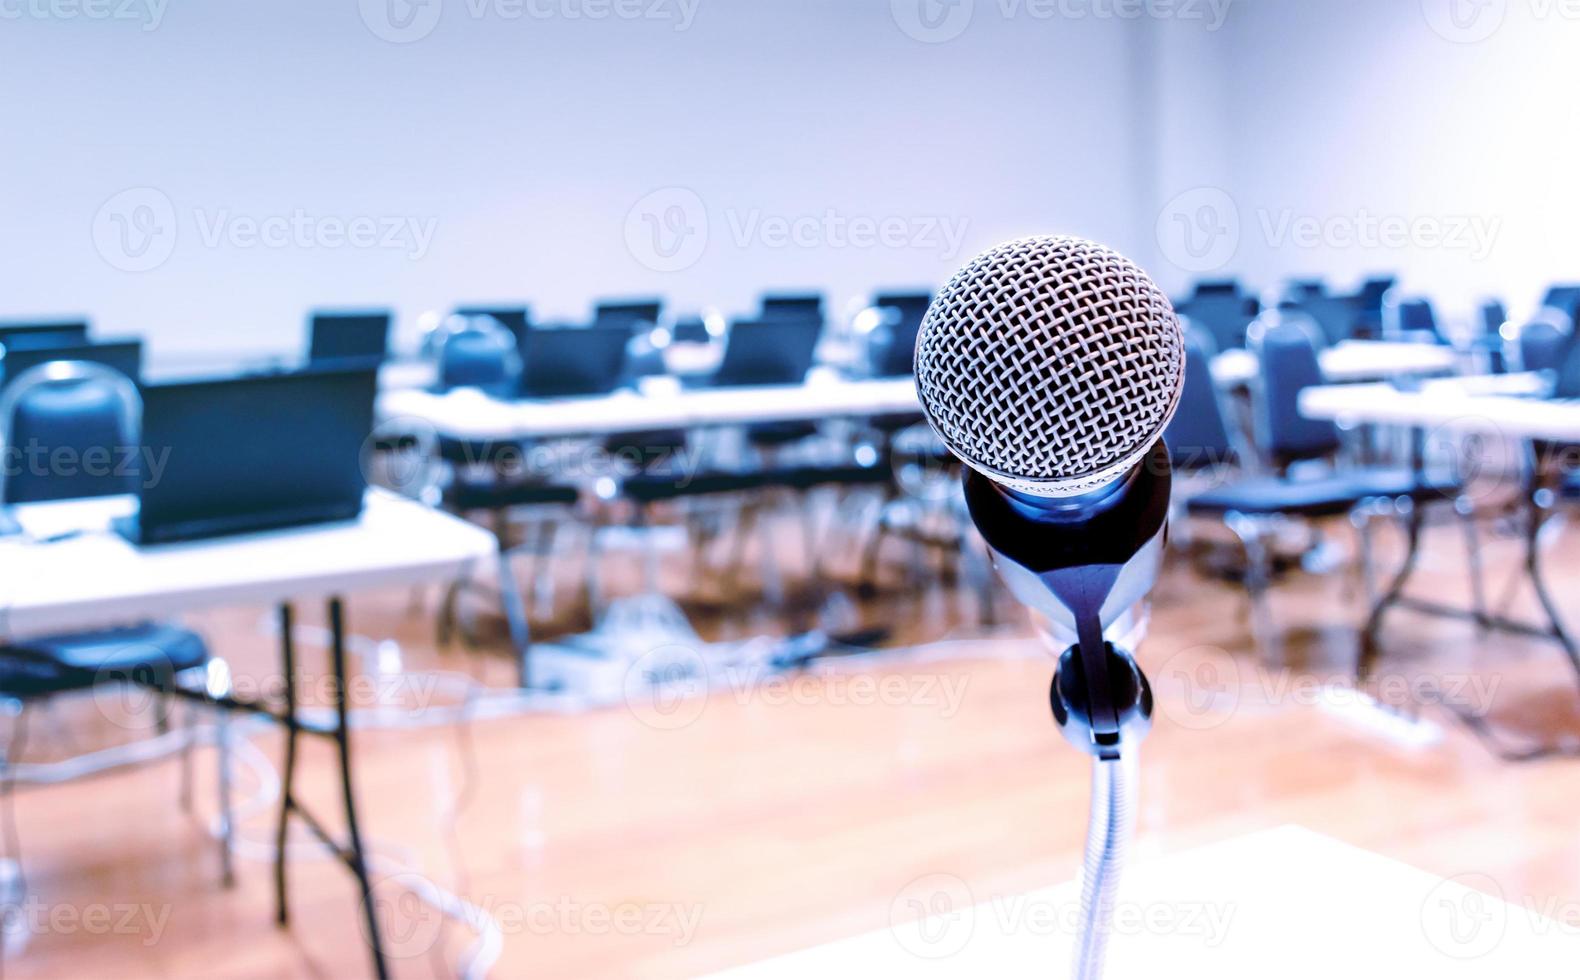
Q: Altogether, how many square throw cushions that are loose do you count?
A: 0